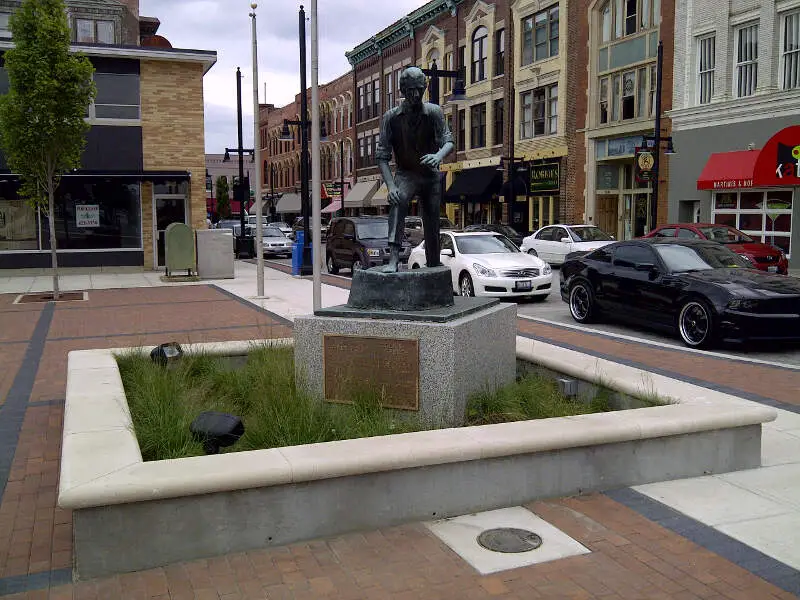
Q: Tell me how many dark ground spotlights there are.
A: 2